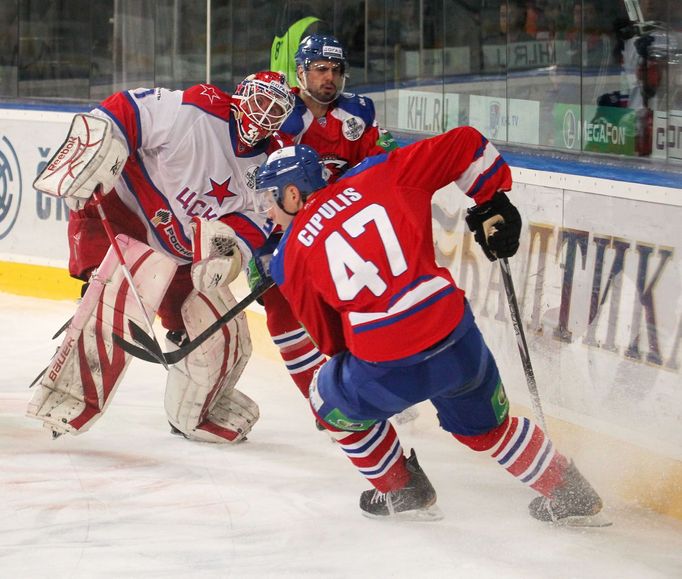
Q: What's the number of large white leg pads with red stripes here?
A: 2